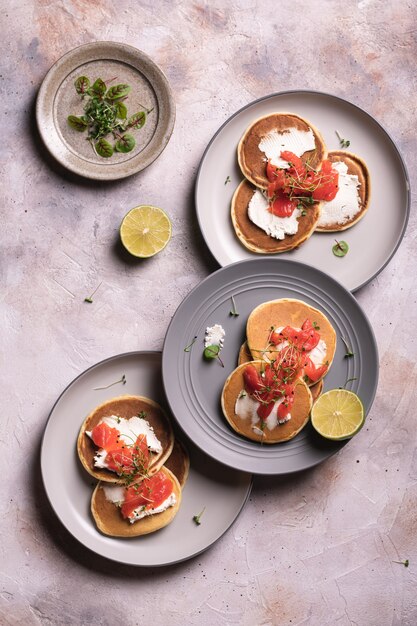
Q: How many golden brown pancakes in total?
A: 9